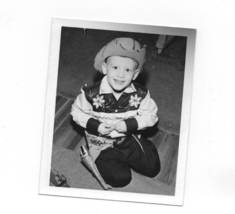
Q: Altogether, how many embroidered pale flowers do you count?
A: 2